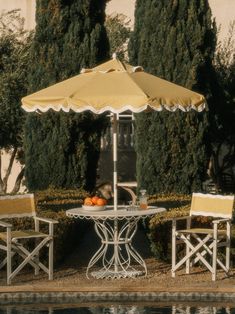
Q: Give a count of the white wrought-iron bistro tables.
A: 1